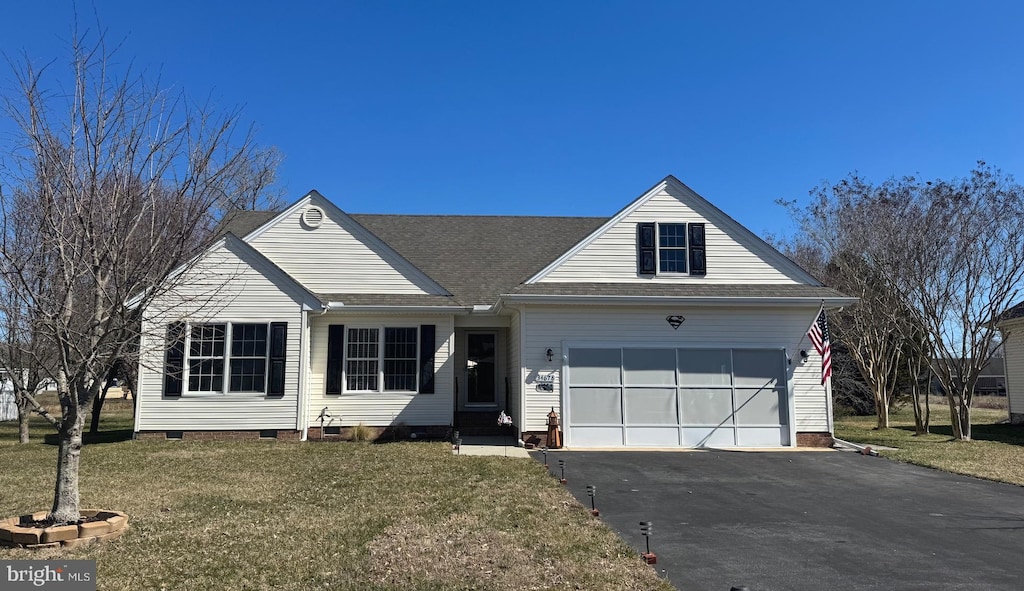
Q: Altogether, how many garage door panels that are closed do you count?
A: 12